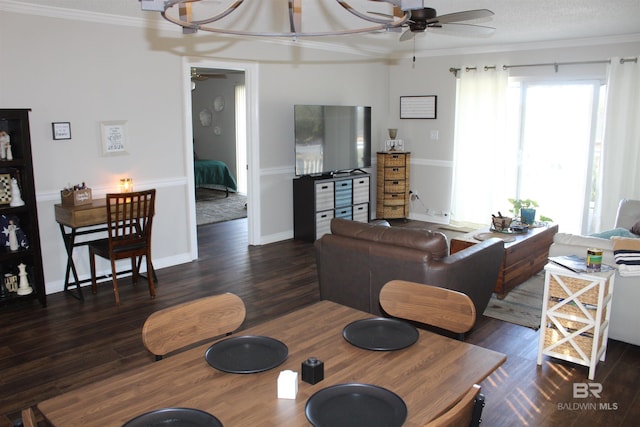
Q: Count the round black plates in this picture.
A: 4